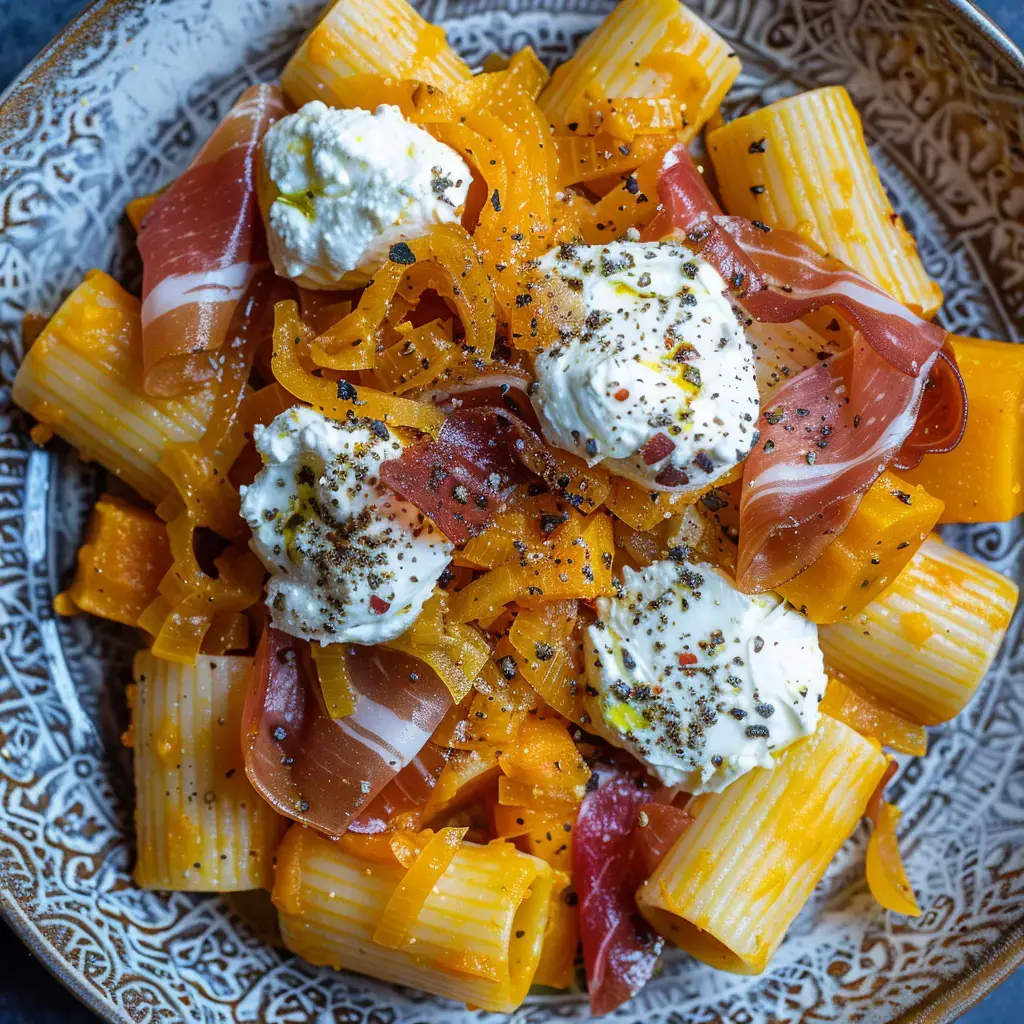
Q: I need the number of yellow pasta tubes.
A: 8